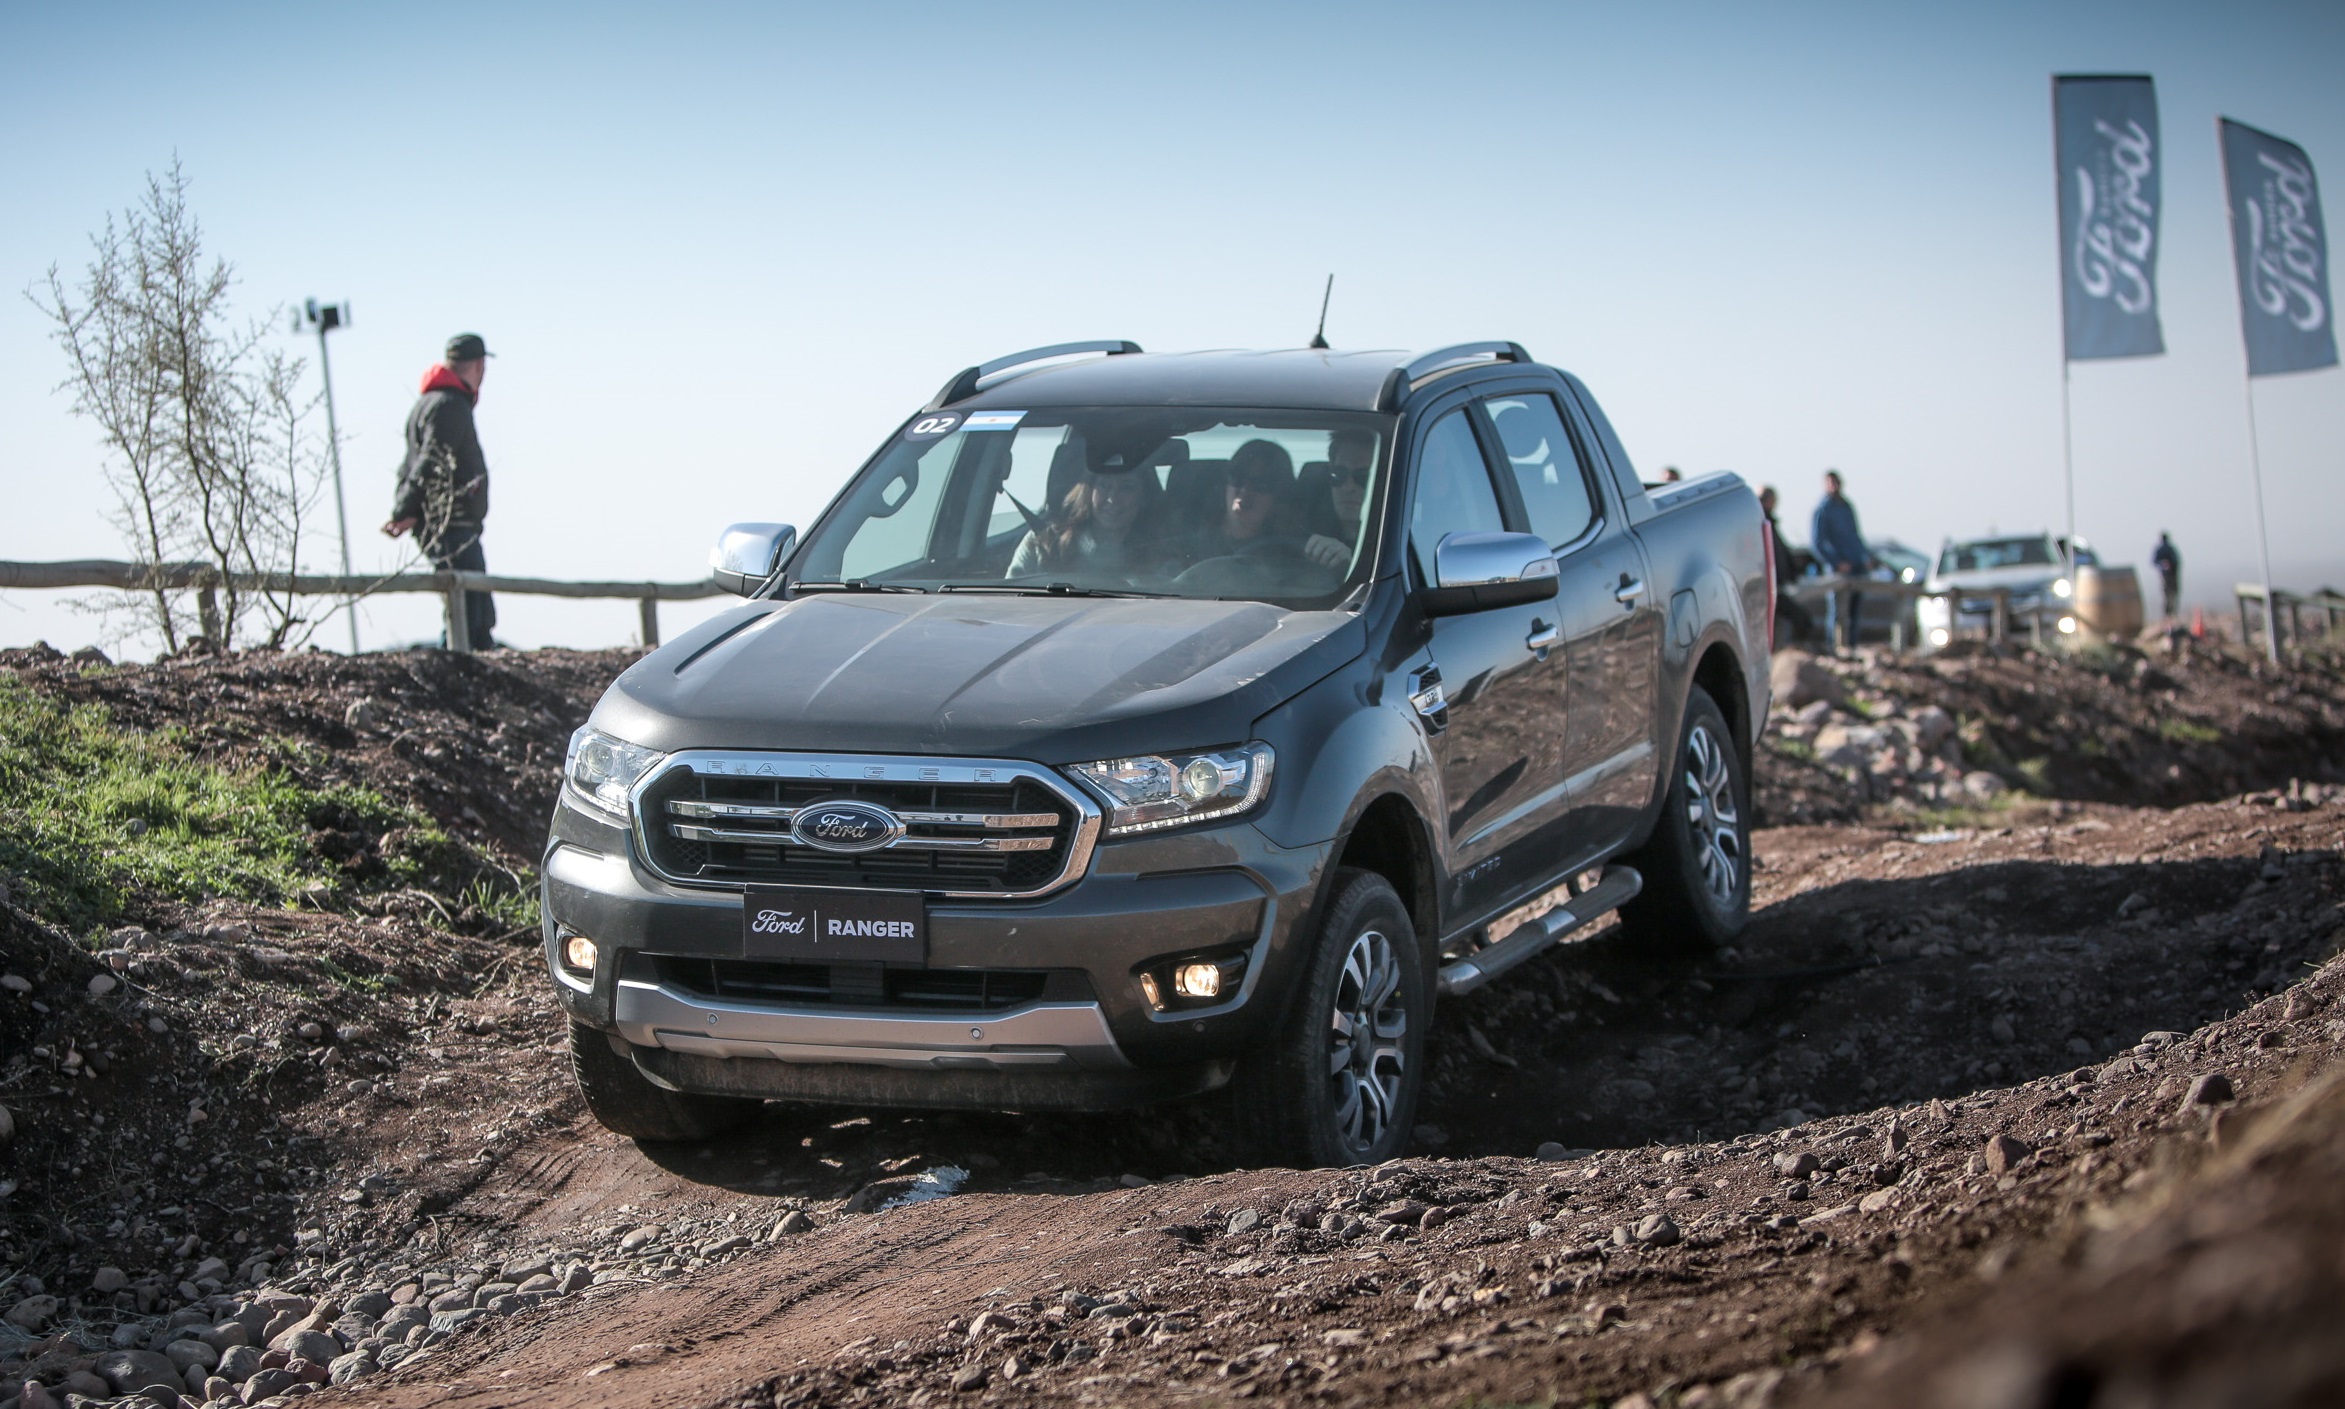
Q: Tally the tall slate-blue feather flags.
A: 2